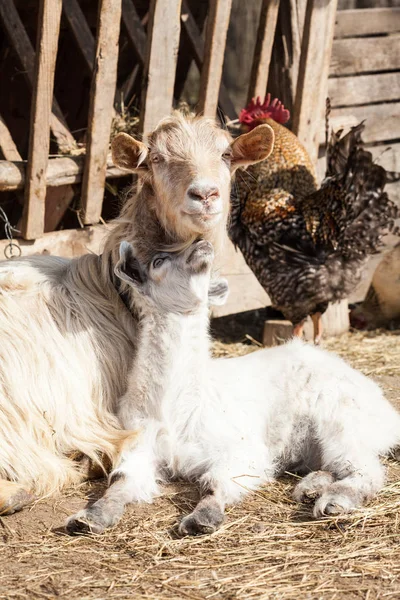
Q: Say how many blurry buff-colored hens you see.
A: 1